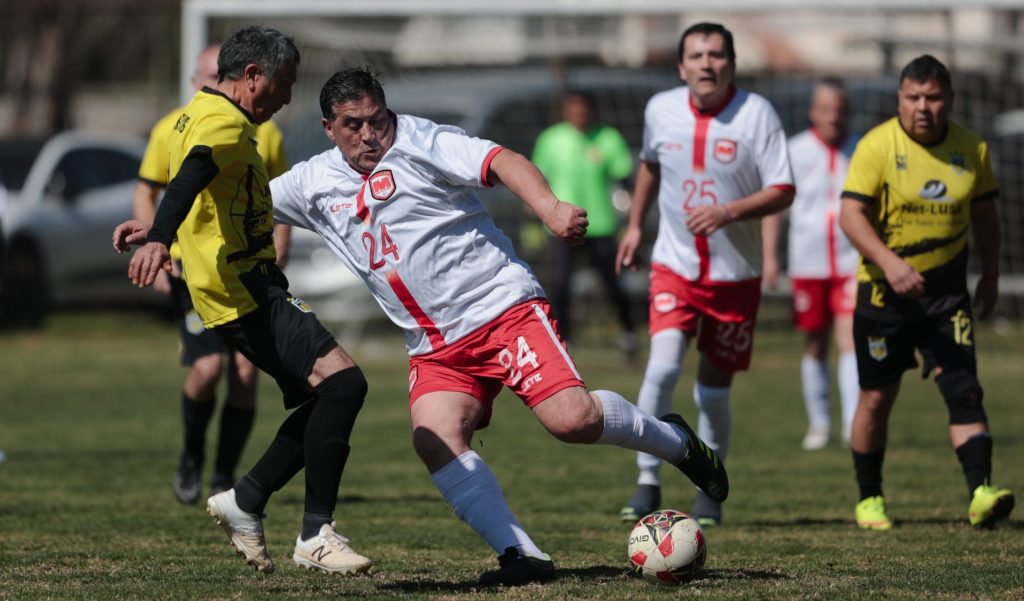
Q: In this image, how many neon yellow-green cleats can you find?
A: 2